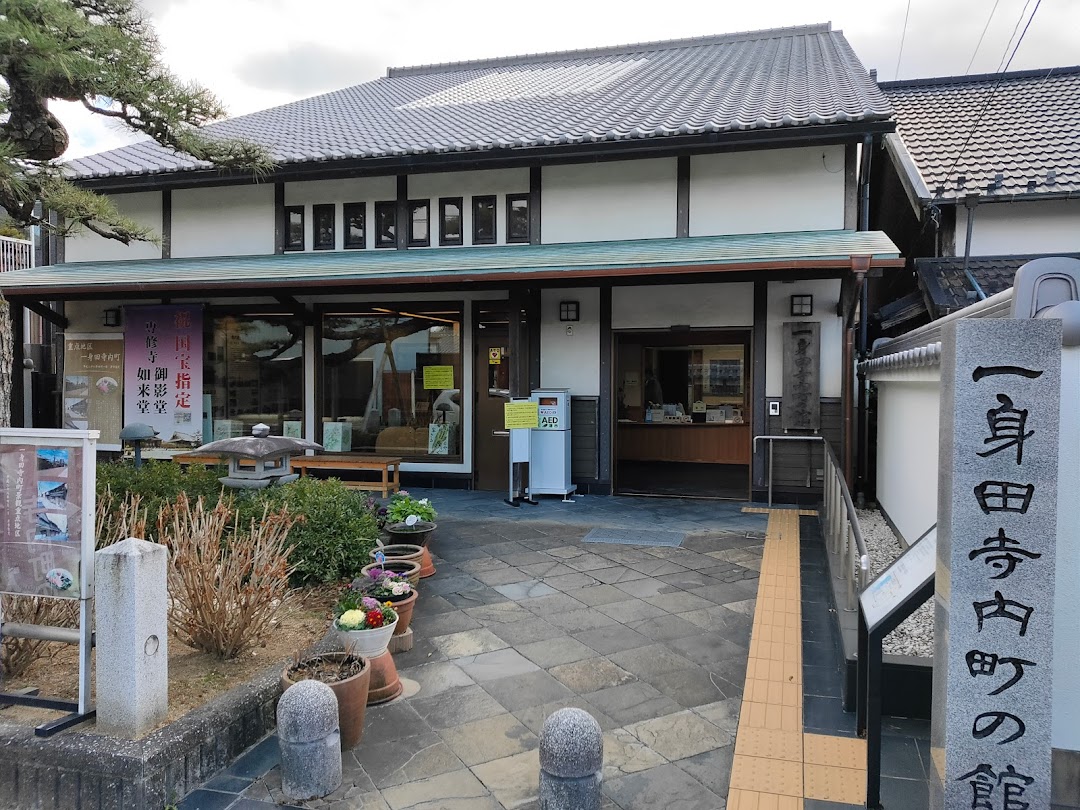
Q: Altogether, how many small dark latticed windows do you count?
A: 8